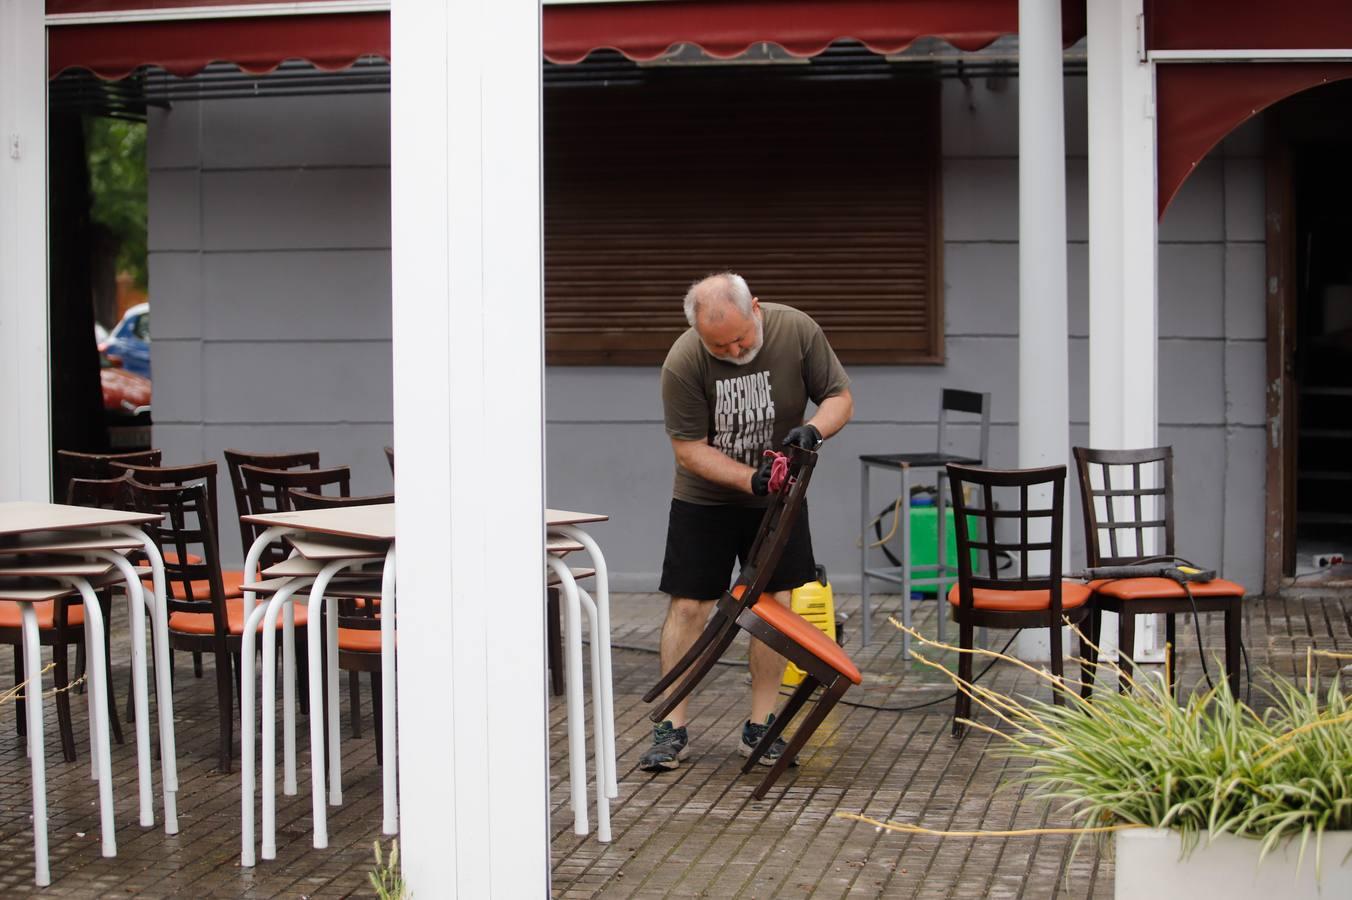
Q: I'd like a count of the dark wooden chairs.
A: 11